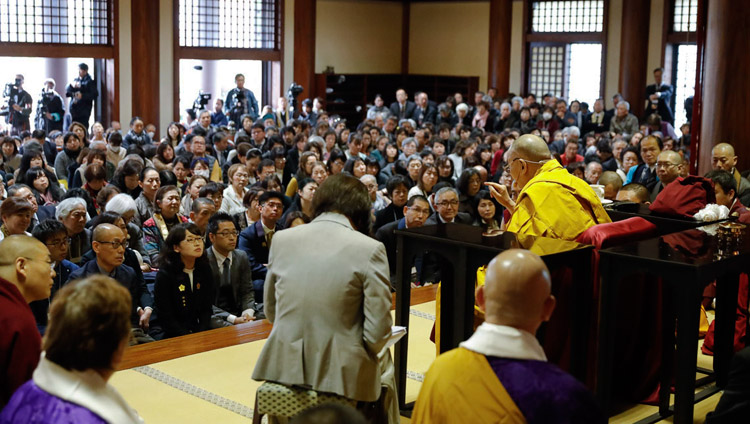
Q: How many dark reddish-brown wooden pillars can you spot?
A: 5